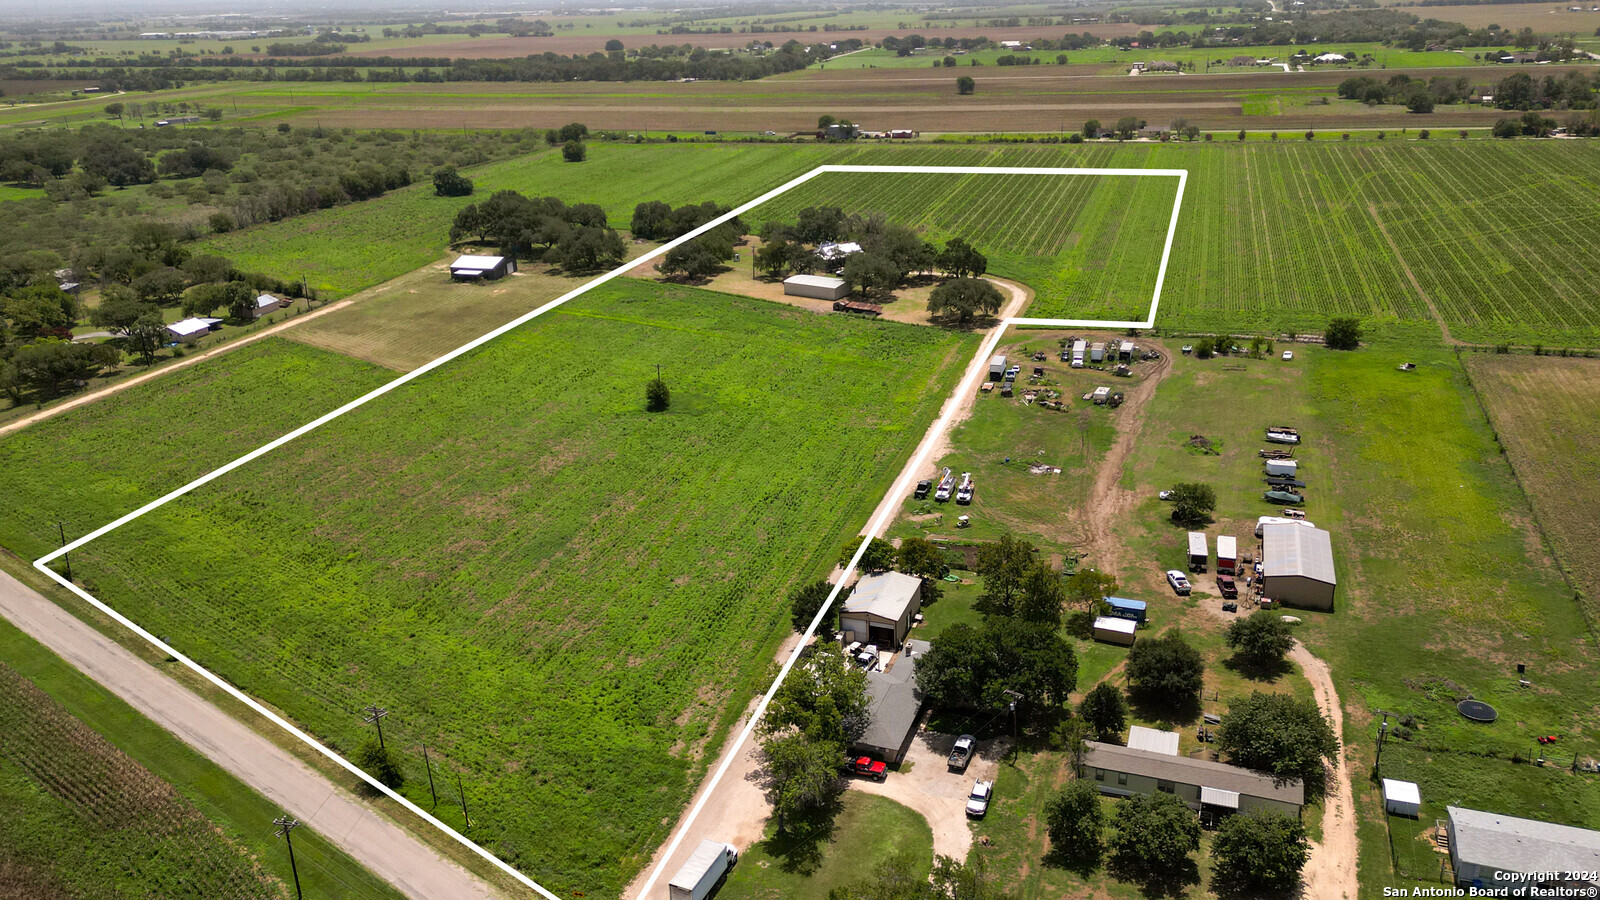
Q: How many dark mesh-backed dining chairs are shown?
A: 0